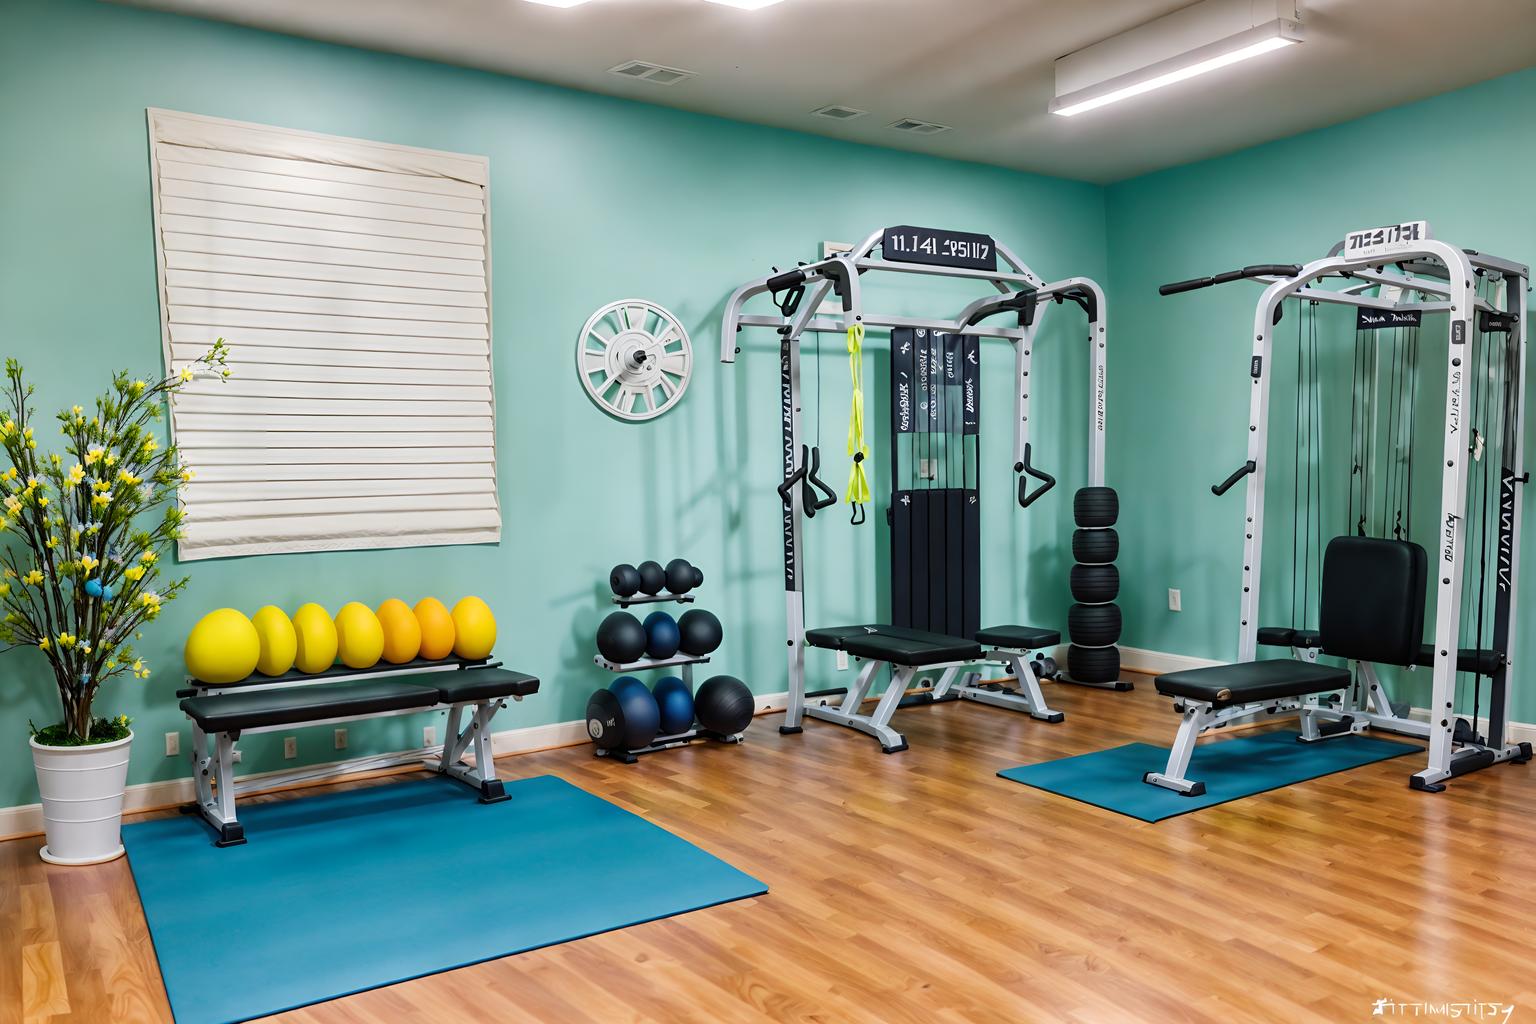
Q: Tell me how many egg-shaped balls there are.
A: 7